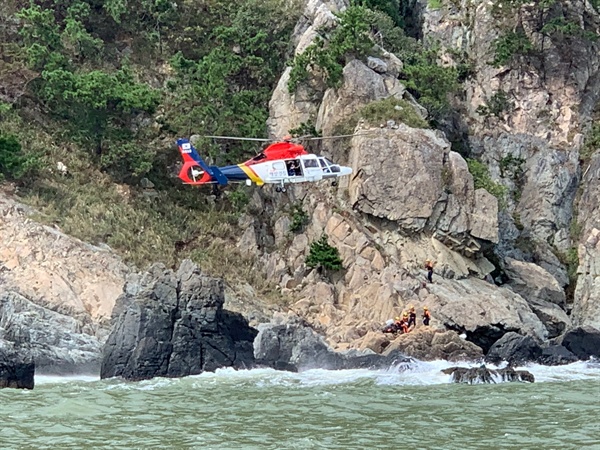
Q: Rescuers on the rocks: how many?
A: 5